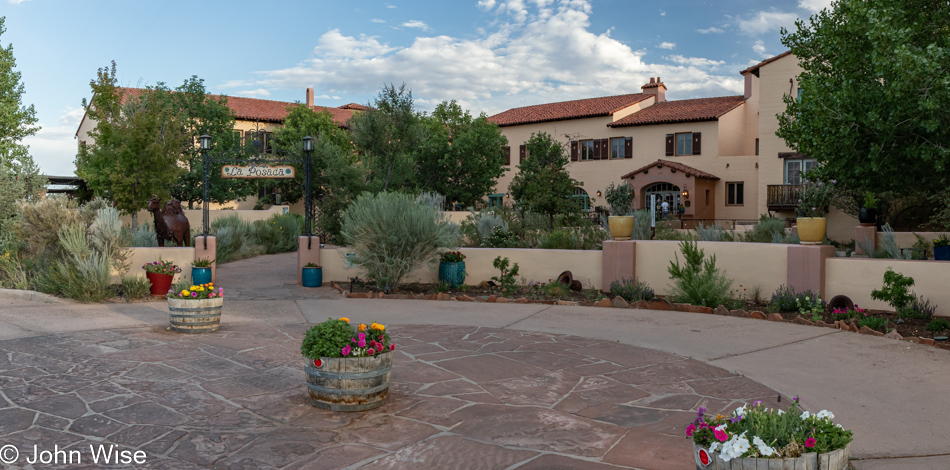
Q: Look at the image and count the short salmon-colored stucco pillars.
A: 5